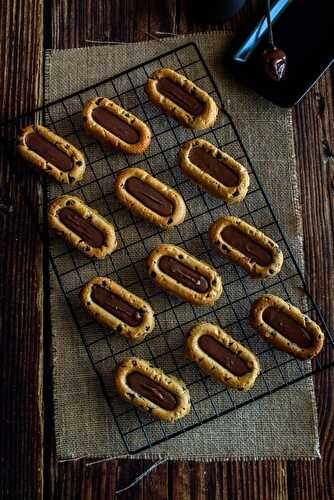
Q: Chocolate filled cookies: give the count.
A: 12